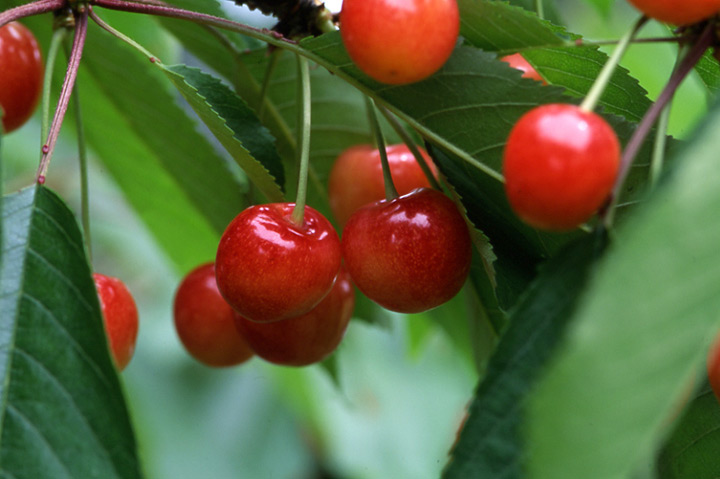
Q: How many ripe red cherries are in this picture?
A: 12